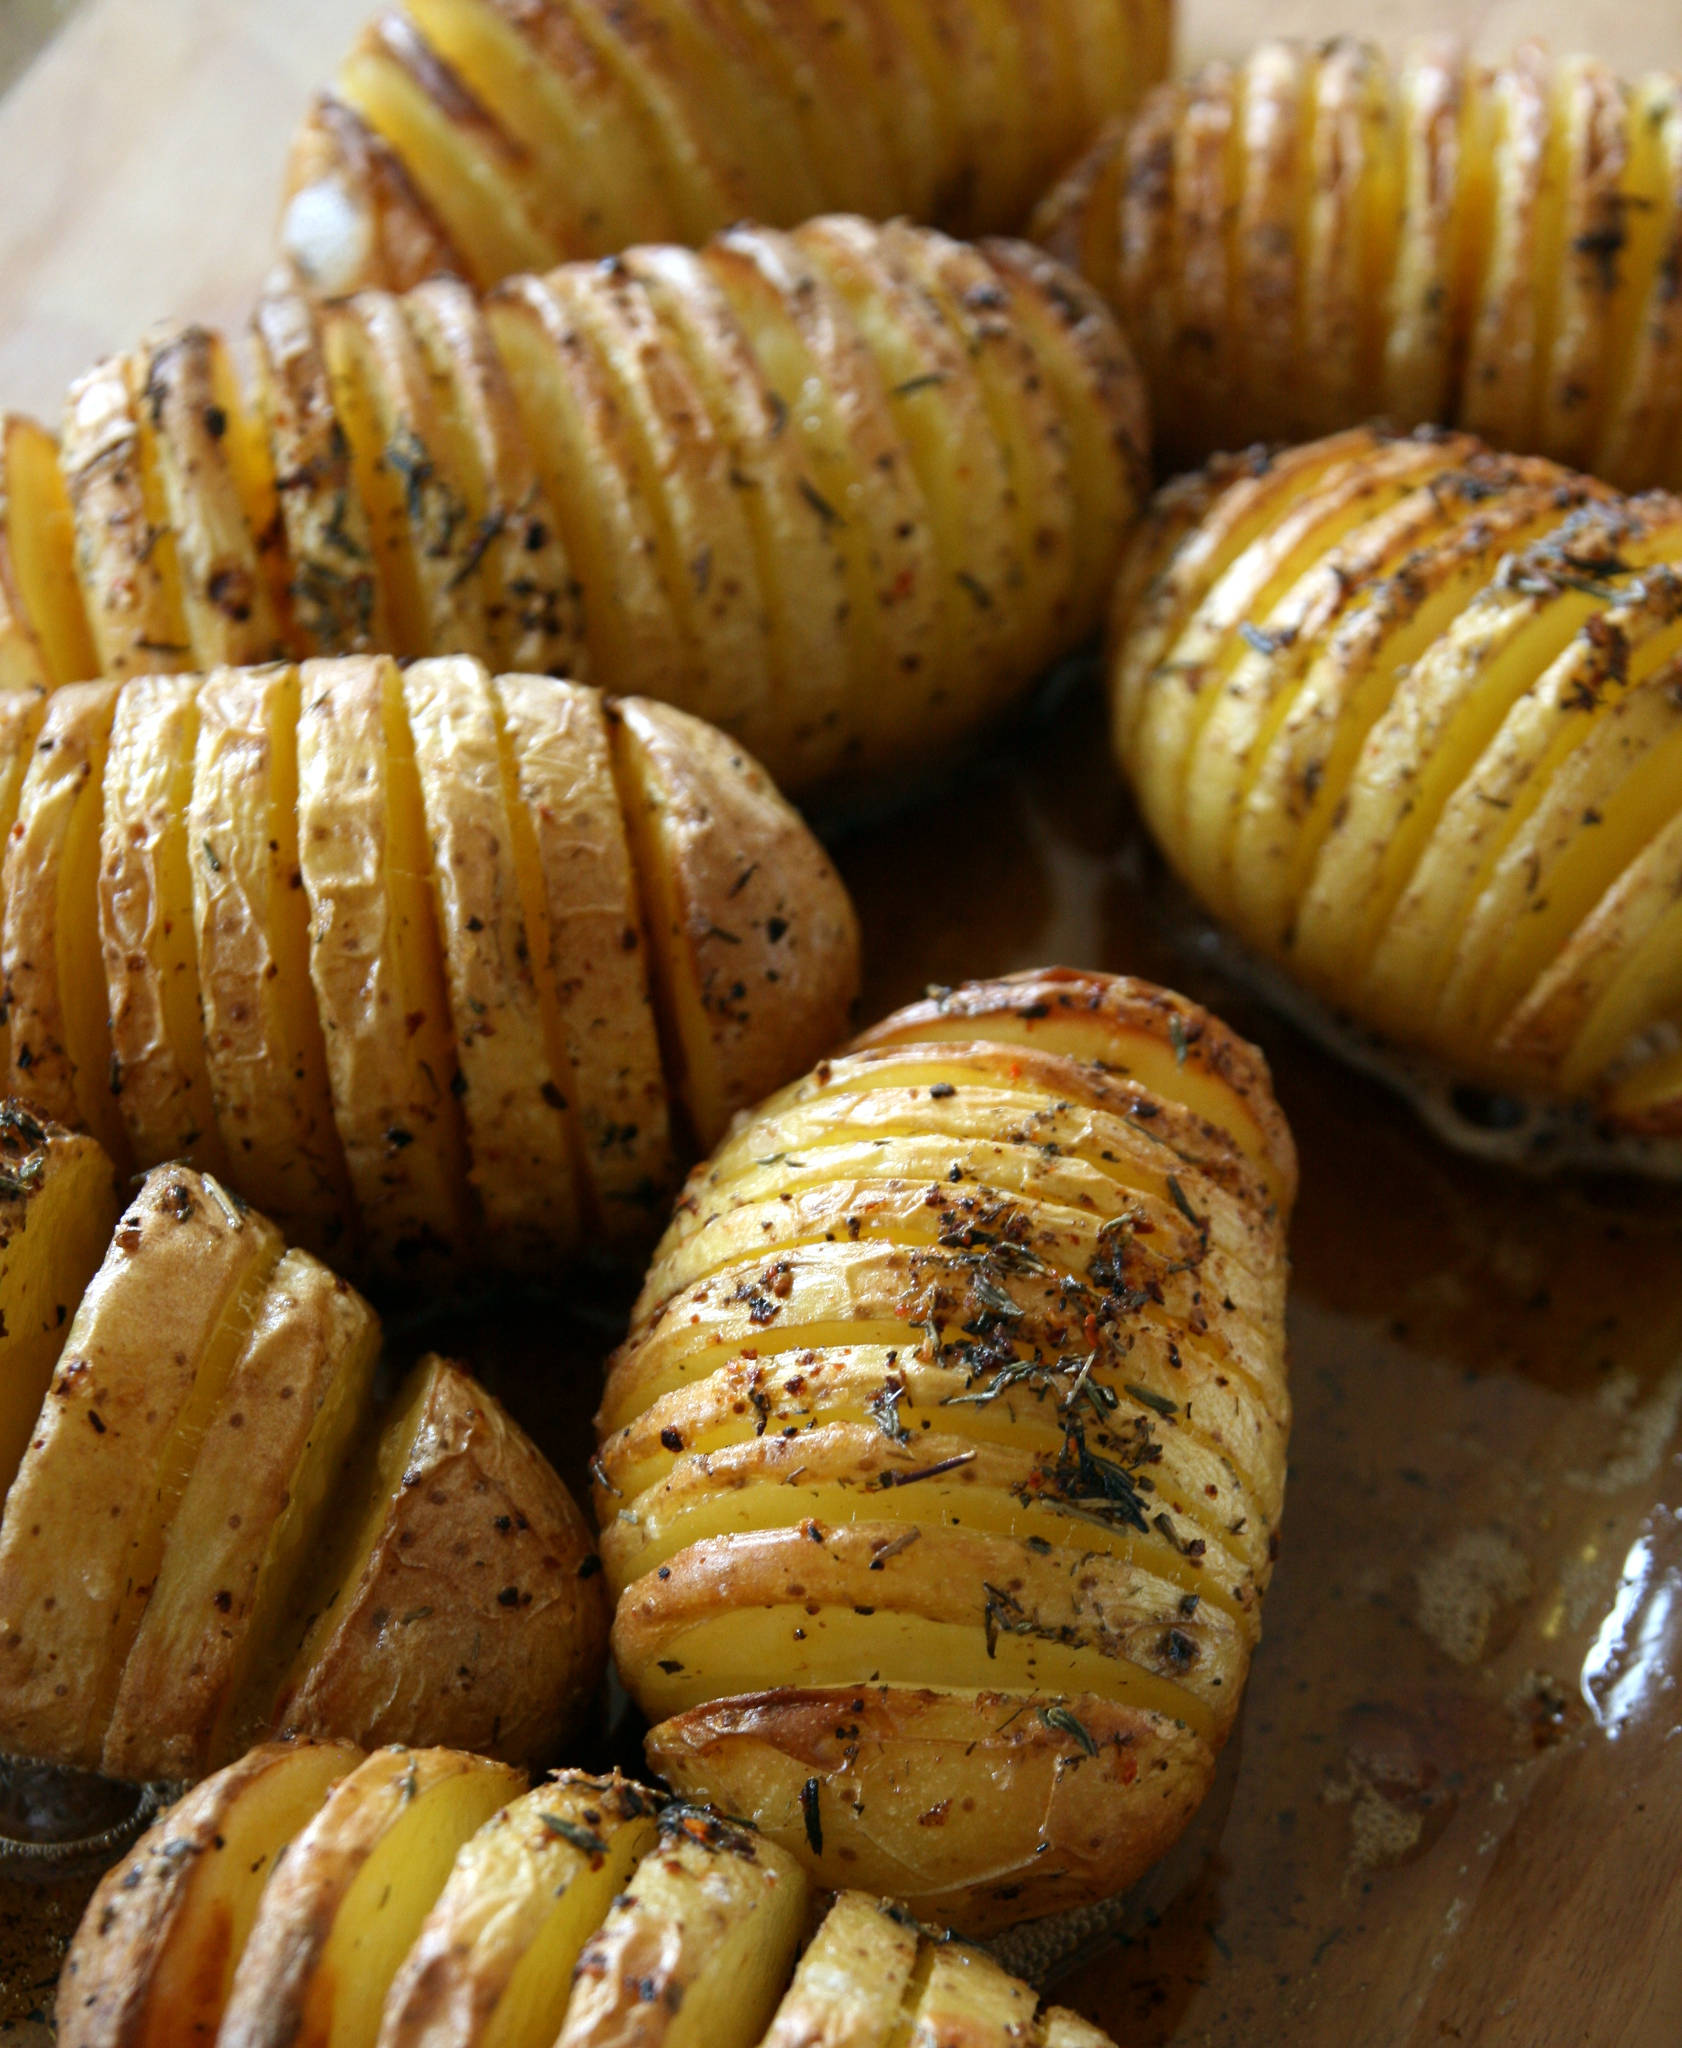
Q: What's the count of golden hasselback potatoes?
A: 8